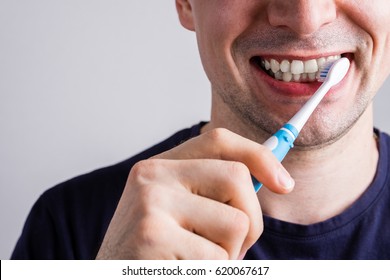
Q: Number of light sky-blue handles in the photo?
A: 1